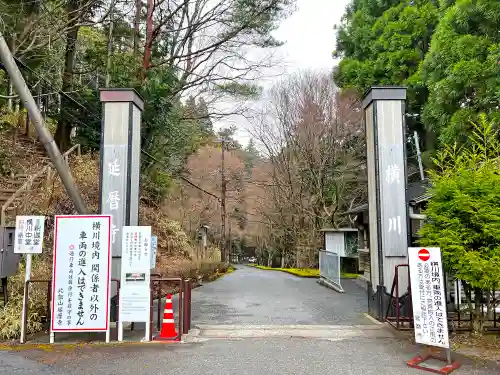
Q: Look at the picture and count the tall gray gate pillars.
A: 2